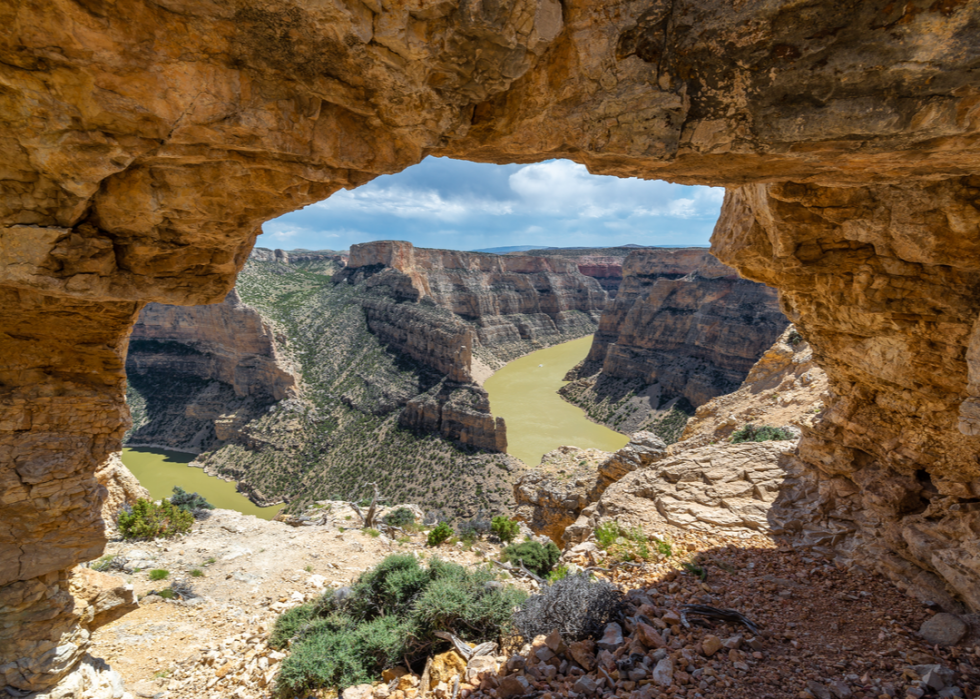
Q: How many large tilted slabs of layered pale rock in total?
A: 1